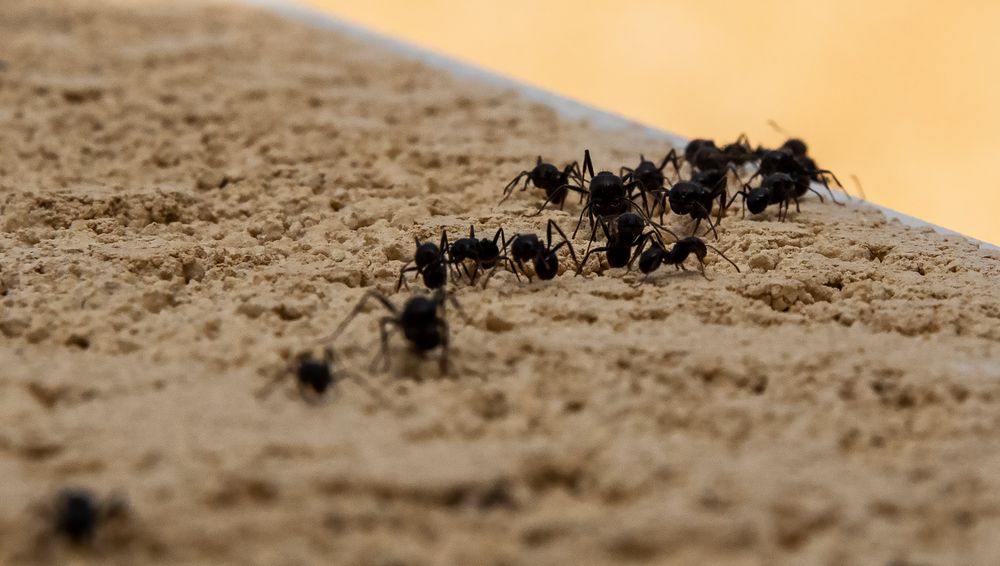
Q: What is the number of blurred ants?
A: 3